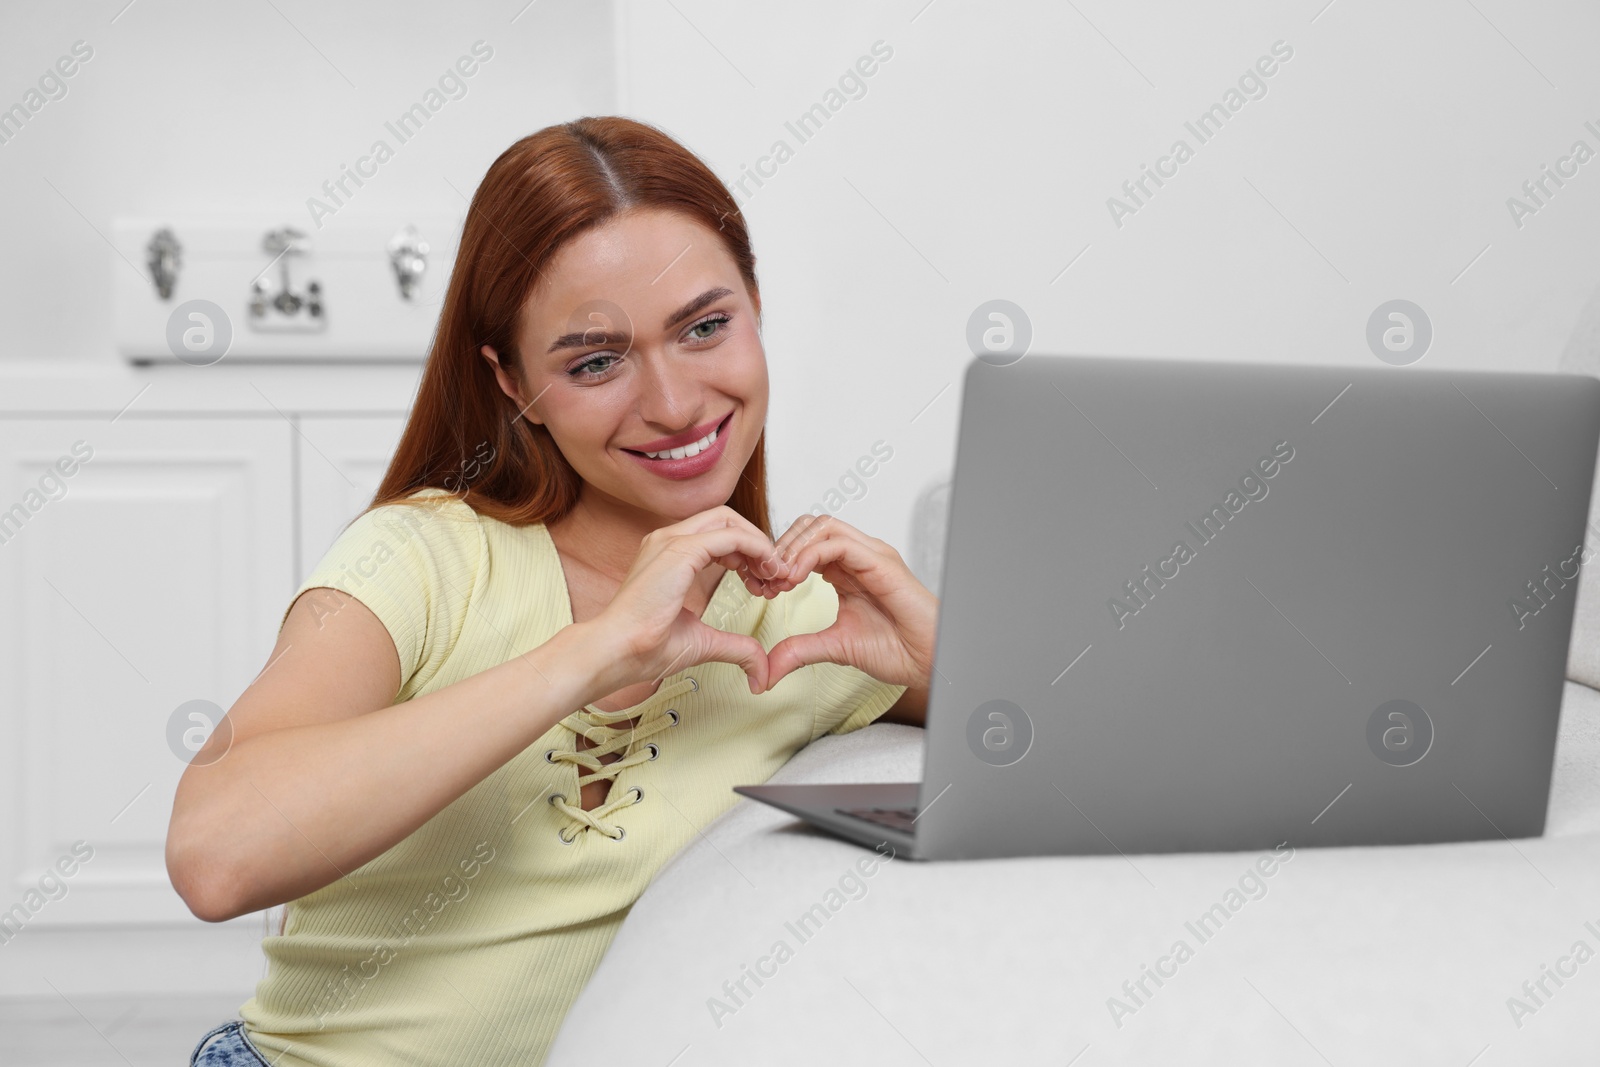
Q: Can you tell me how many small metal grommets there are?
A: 8